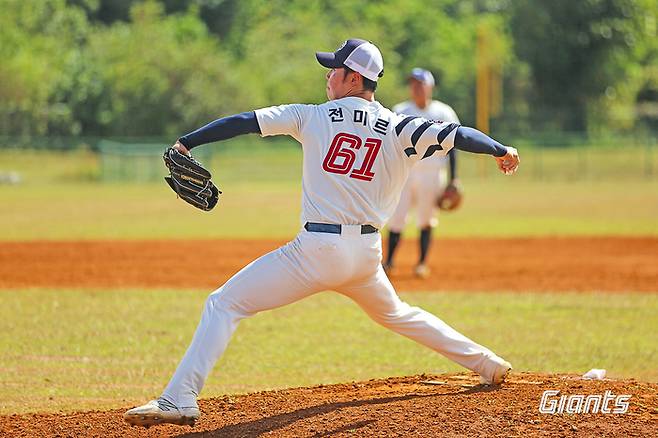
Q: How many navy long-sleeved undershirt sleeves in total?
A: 3